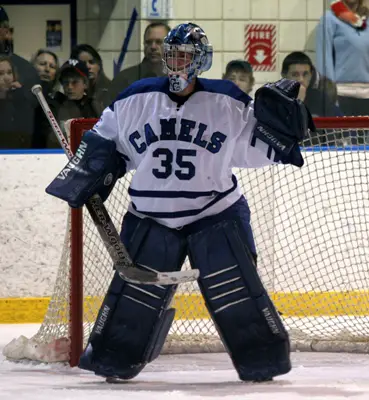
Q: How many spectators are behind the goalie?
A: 9